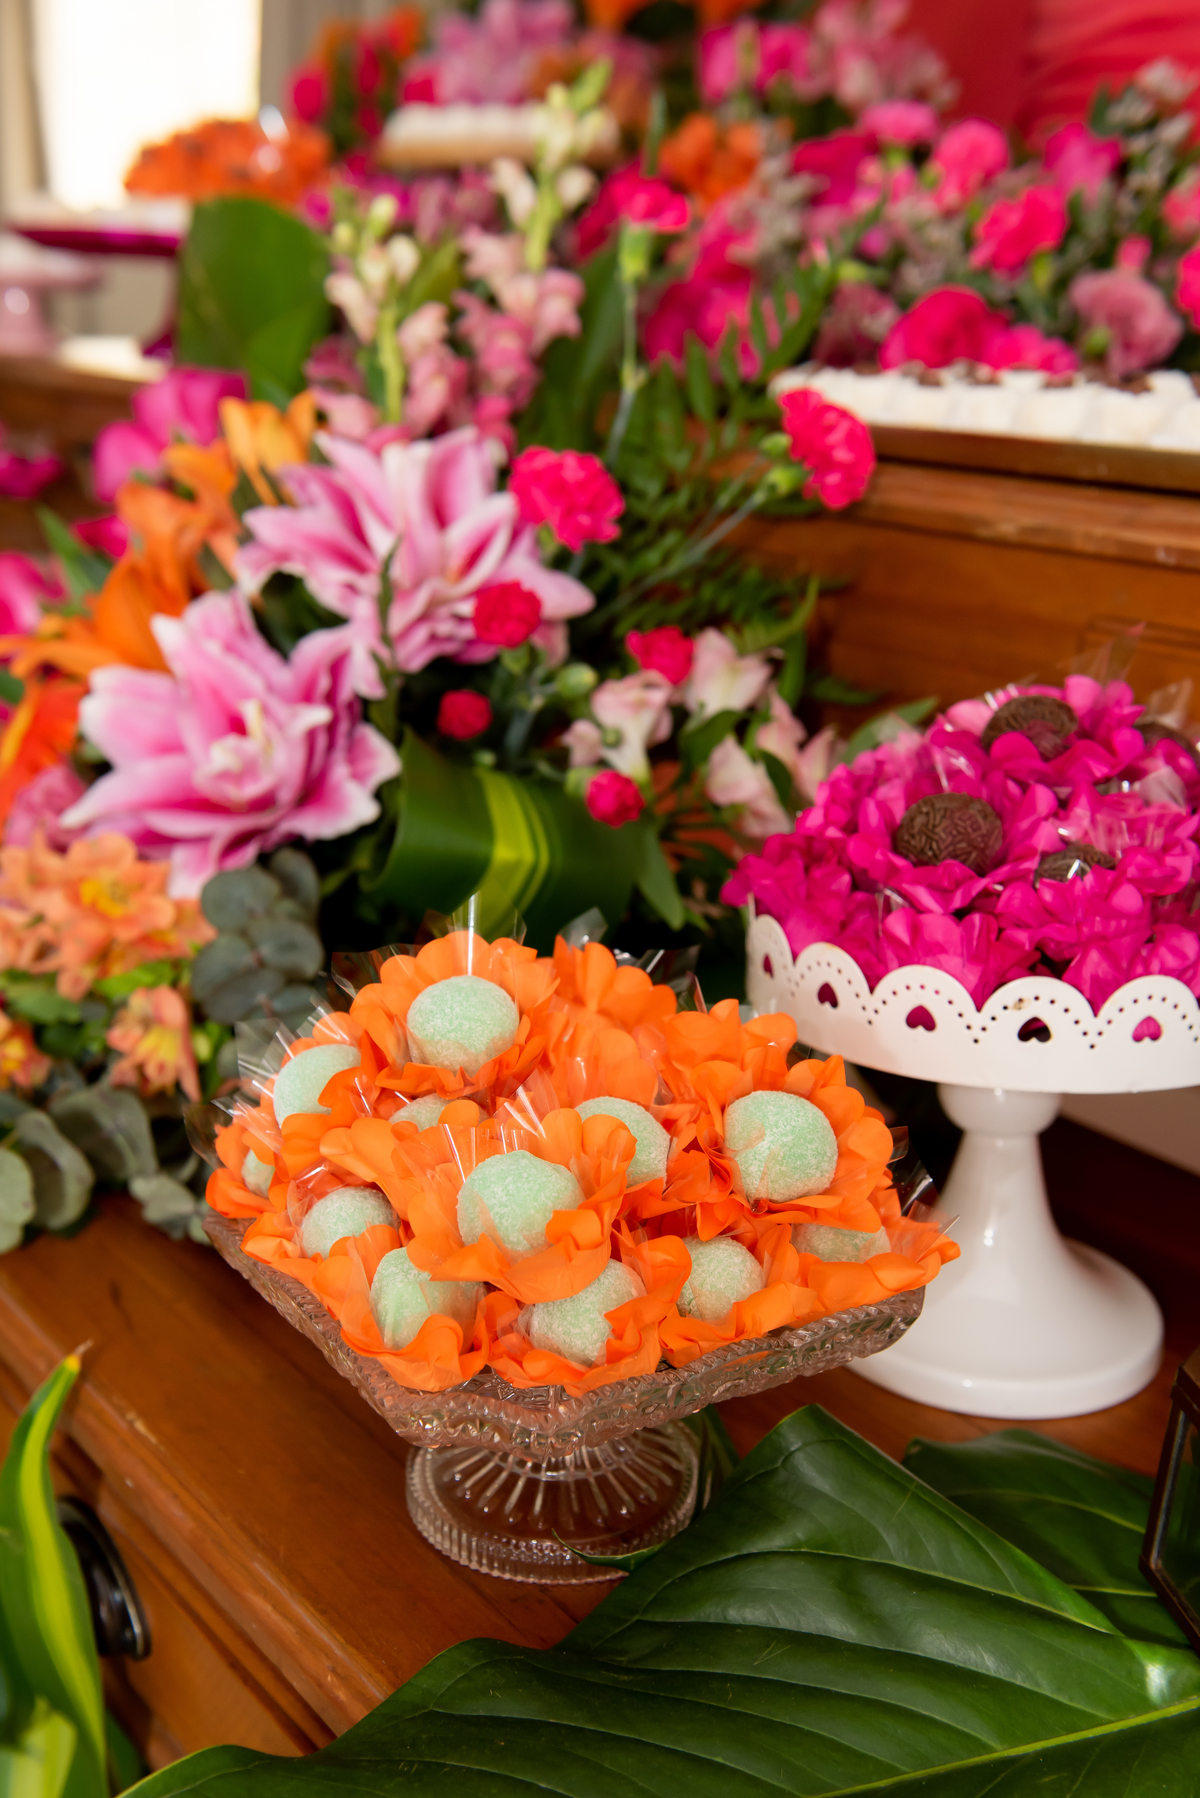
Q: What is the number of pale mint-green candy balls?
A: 12